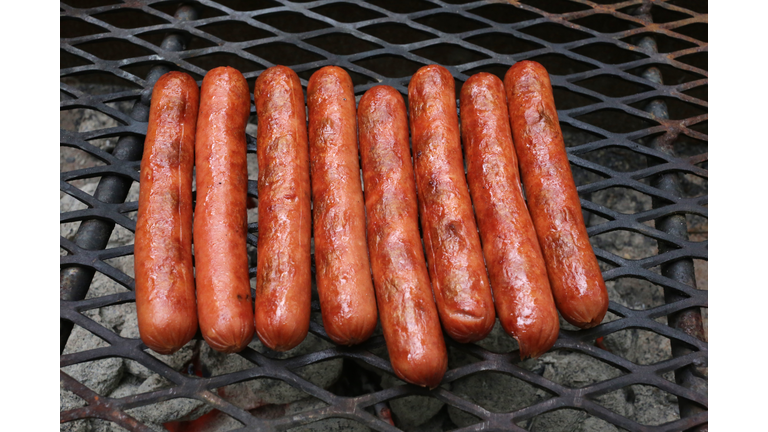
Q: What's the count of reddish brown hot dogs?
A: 8